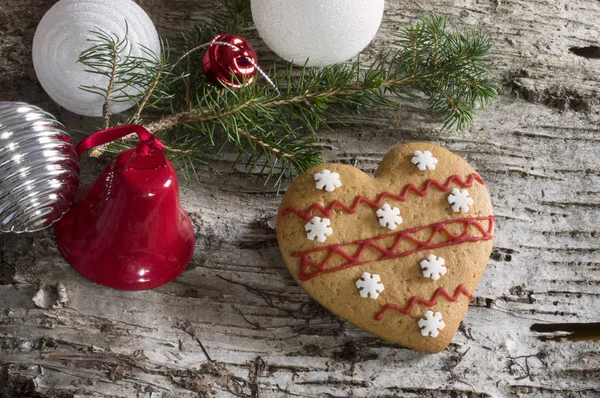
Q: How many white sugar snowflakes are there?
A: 8